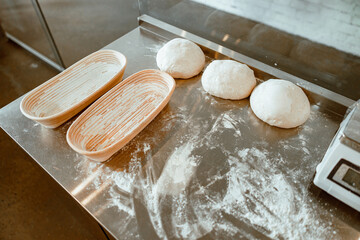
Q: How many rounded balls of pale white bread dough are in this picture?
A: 3